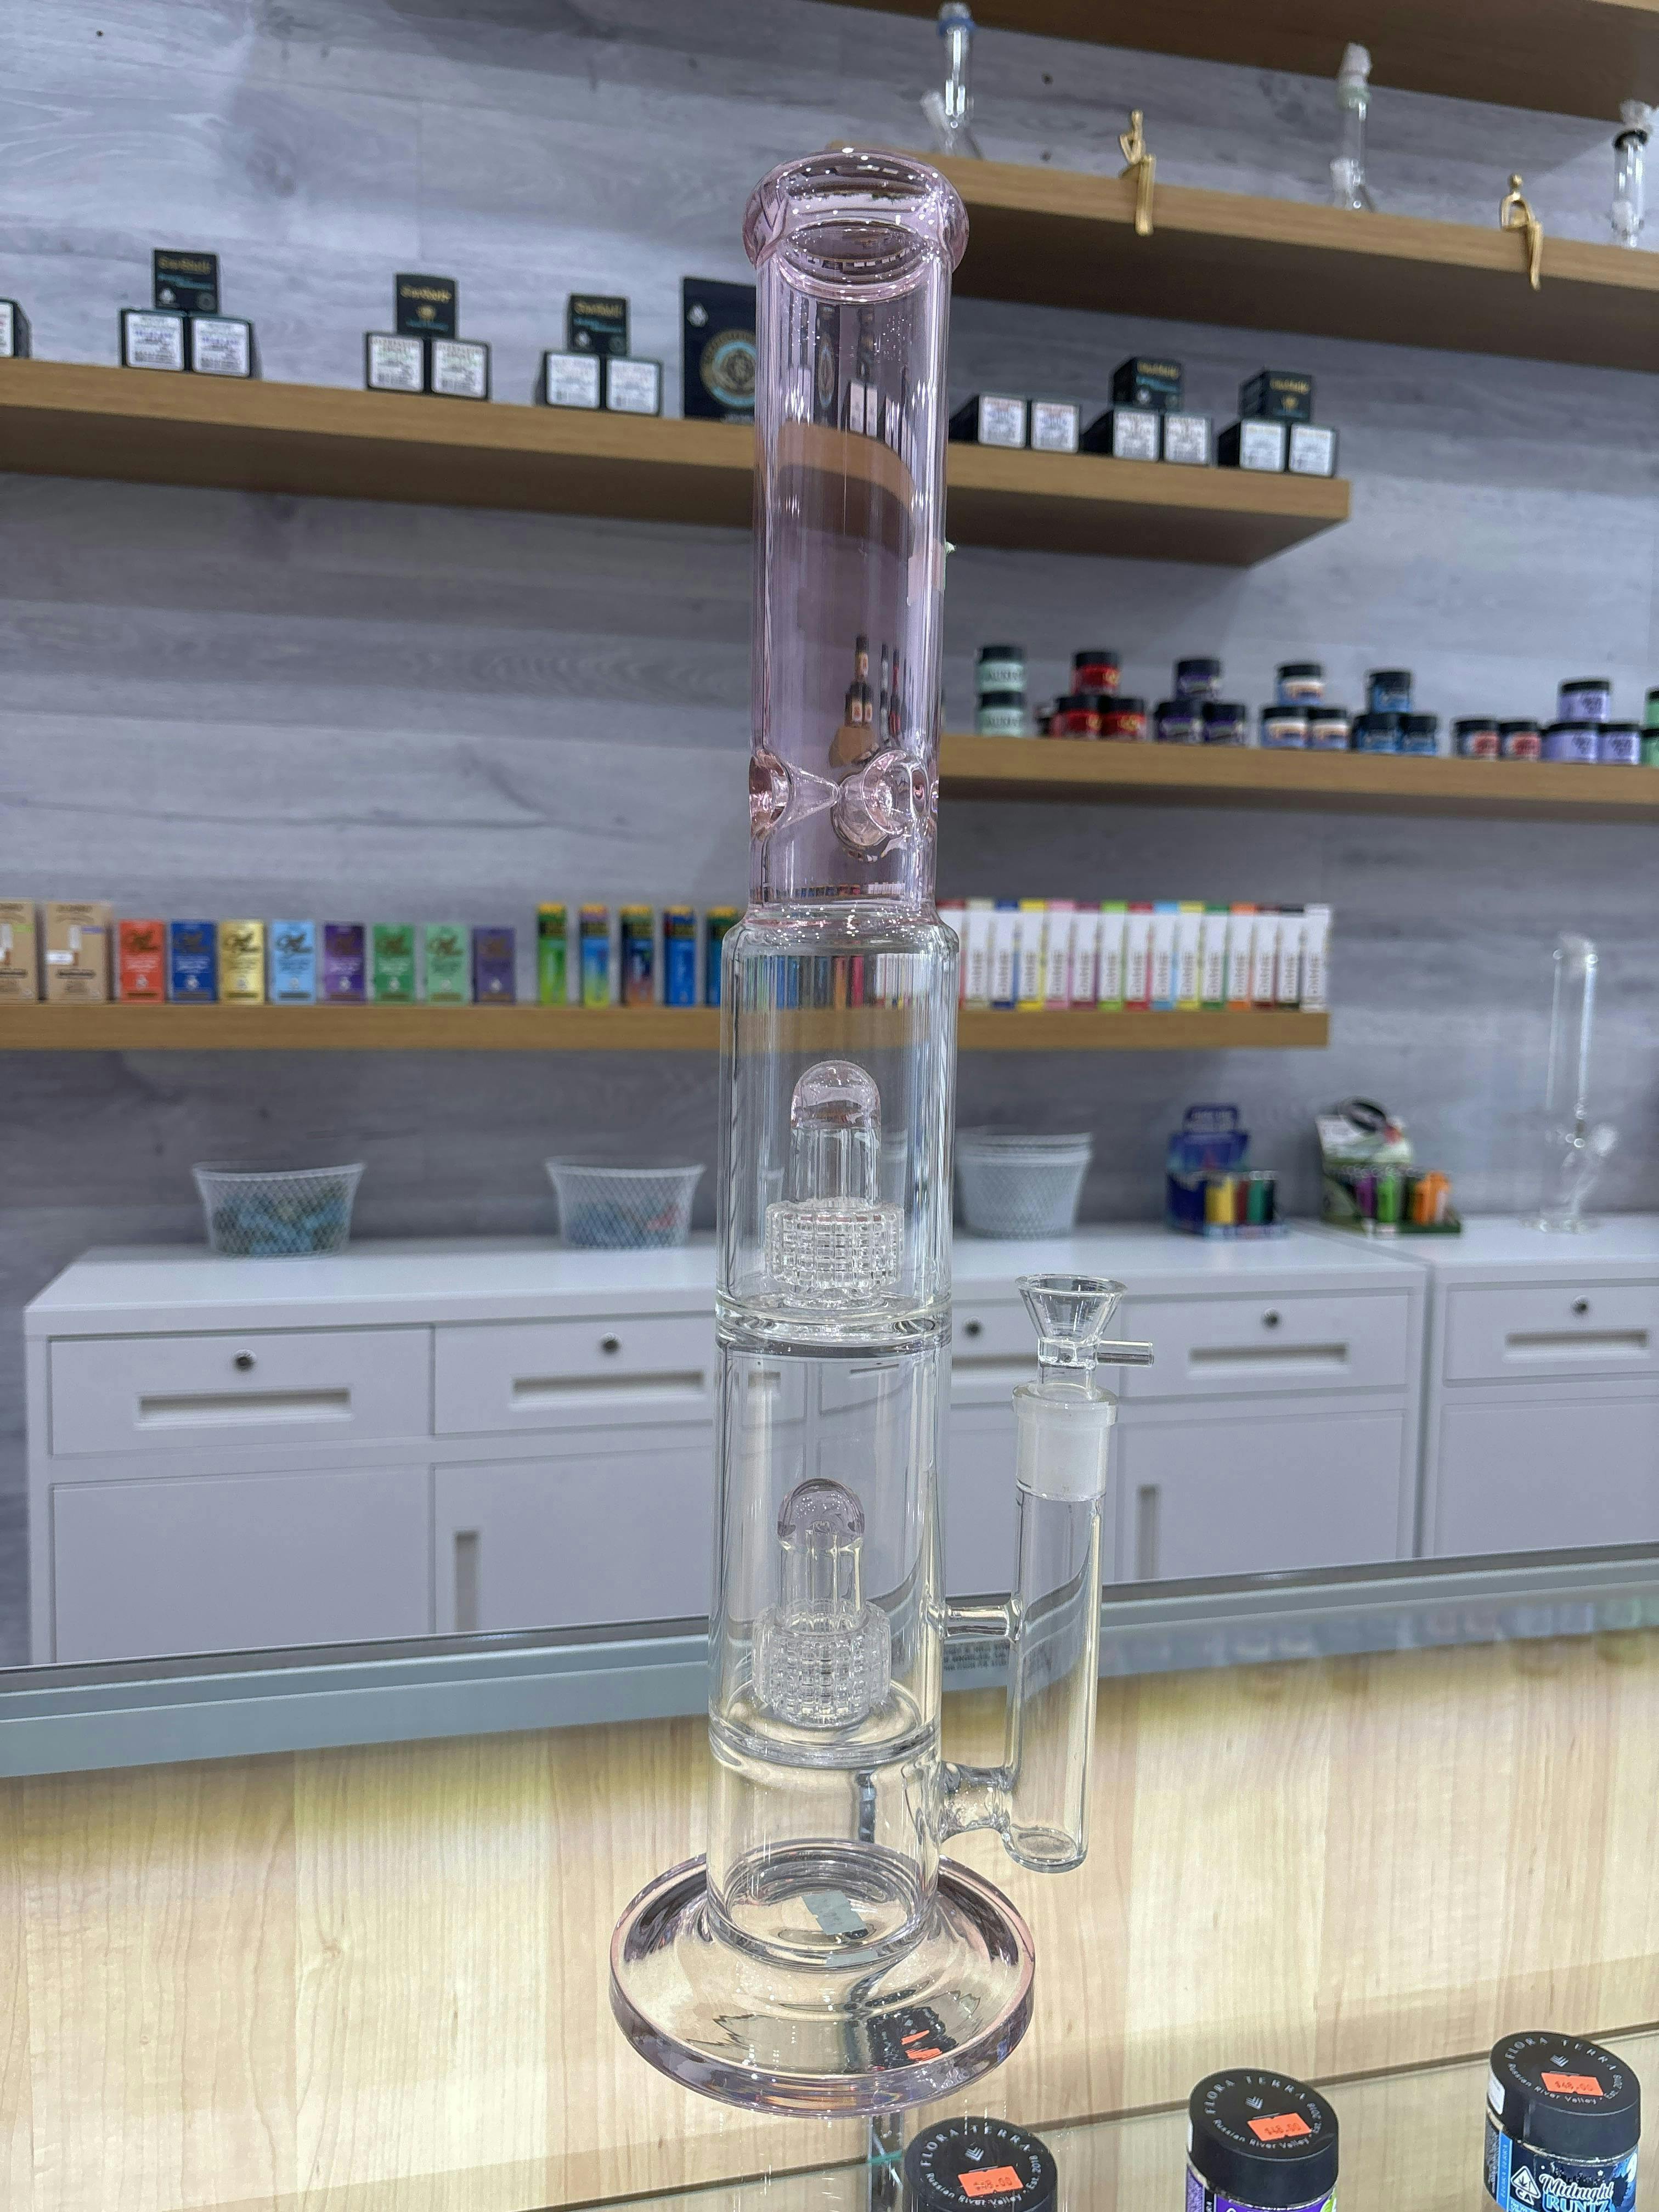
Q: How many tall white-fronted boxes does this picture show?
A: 15